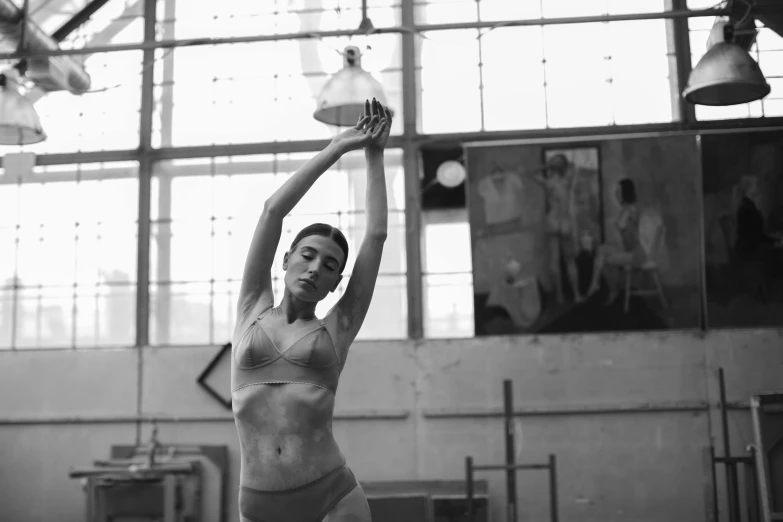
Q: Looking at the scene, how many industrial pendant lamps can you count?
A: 3